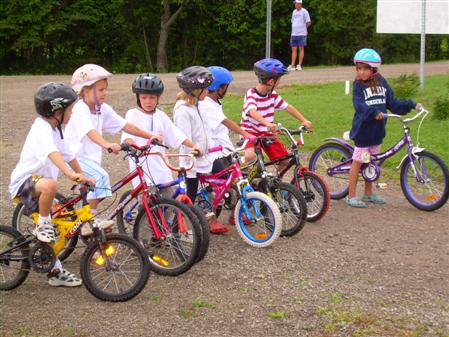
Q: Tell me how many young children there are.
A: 7